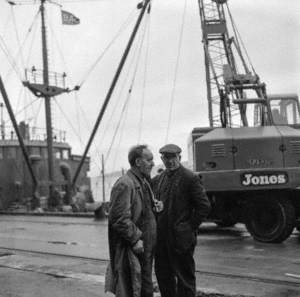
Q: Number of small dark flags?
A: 1